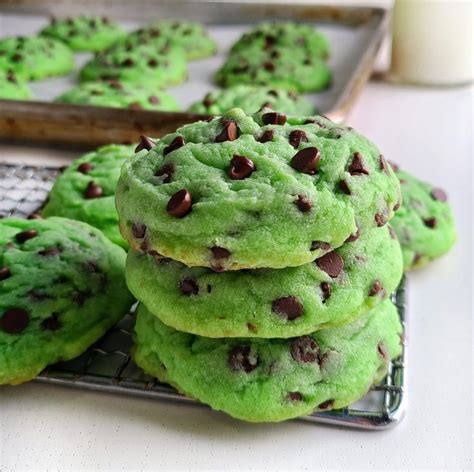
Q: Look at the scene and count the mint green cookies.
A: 15